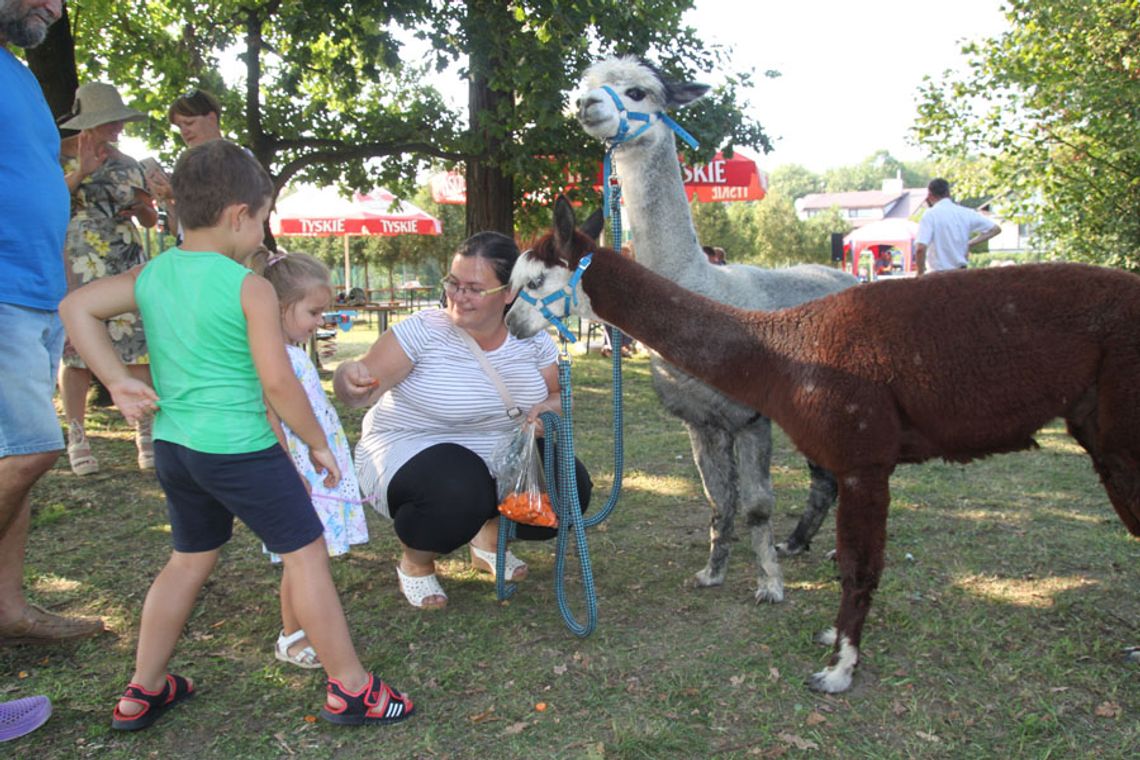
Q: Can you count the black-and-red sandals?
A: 2